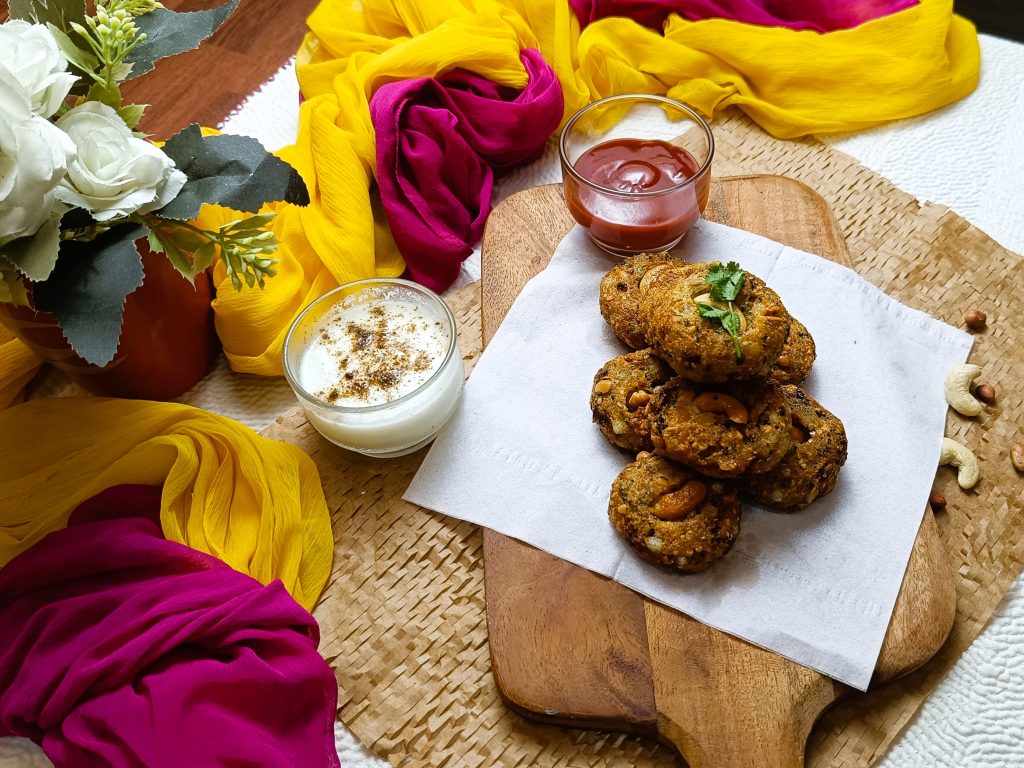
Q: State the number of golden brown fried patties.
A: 7